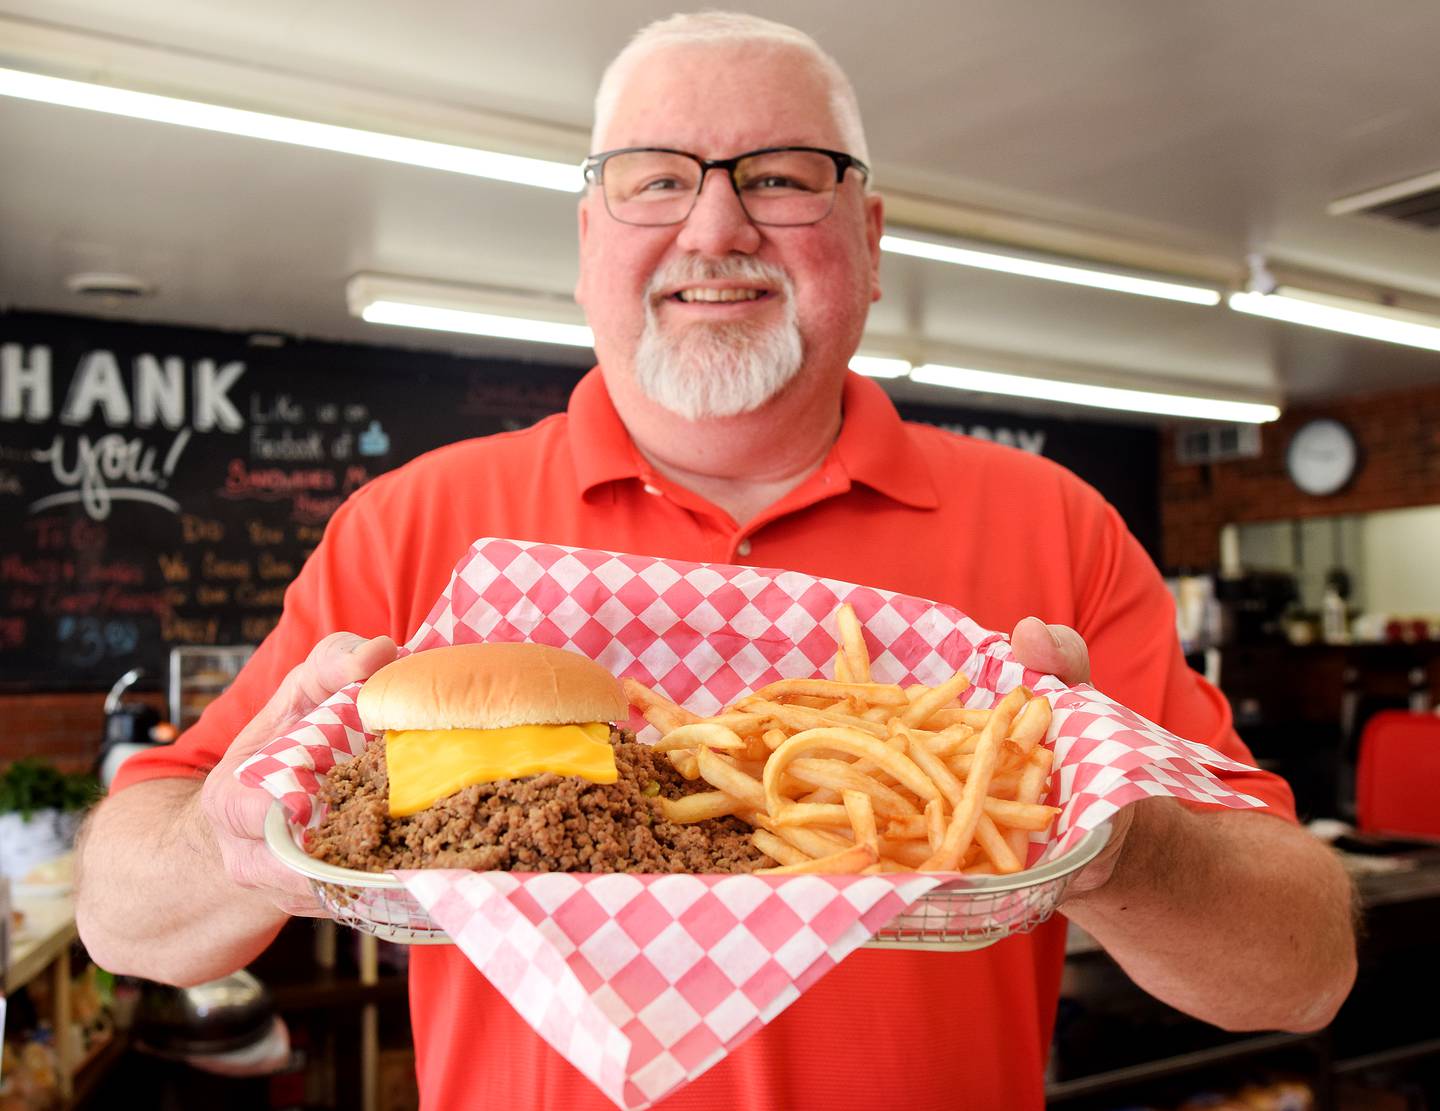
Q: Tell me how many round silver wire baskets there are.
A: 1